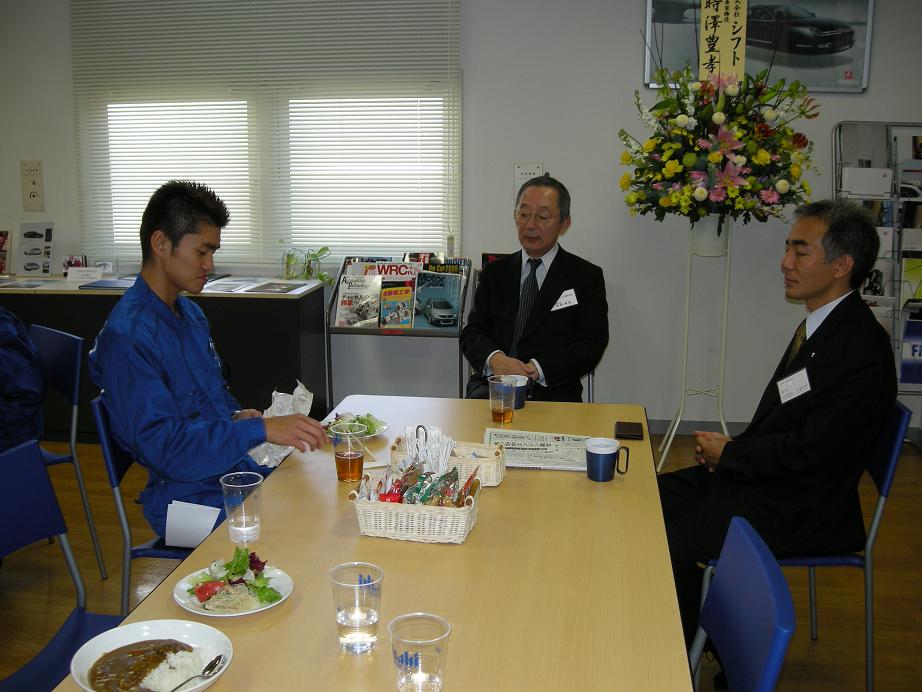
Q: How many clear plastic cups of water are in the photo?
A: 3